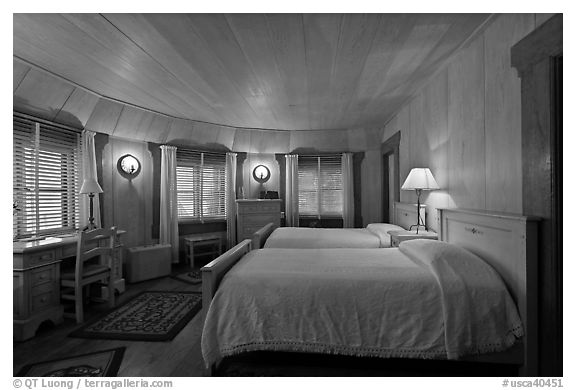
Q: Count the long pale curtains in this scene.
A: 5